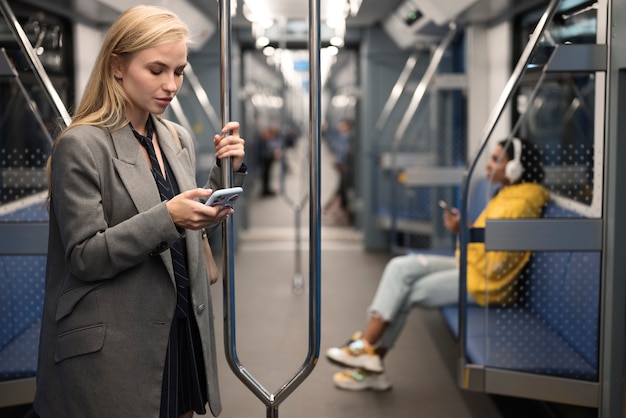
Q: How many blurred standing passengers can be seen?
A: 2